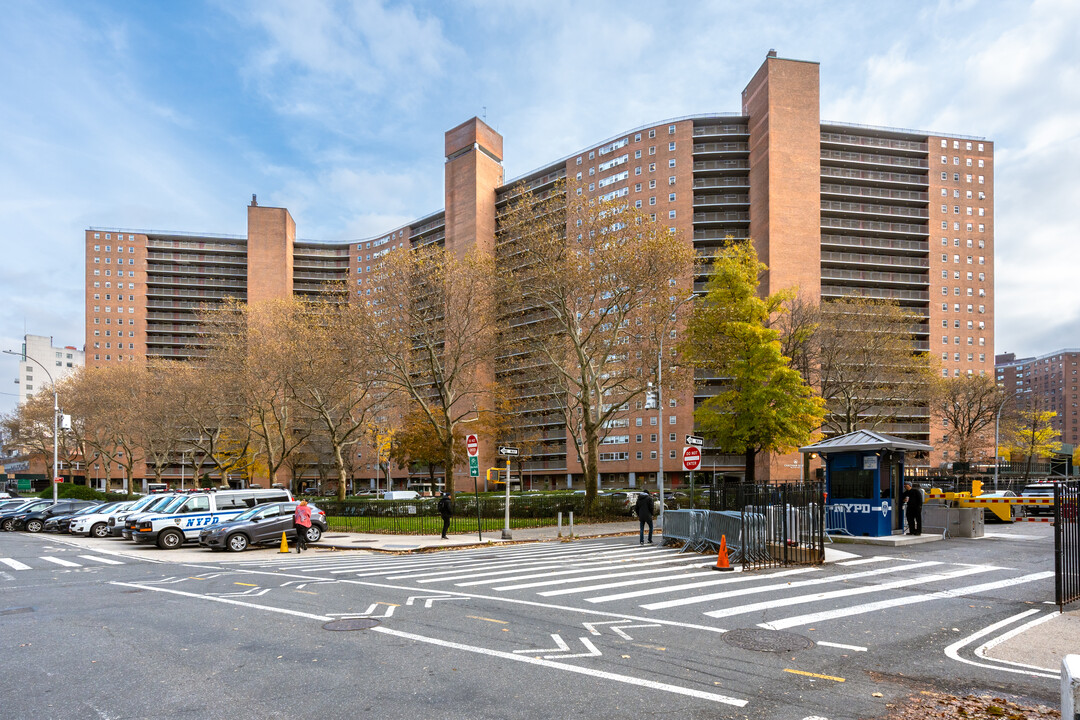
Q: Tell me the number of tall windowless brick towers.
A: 3